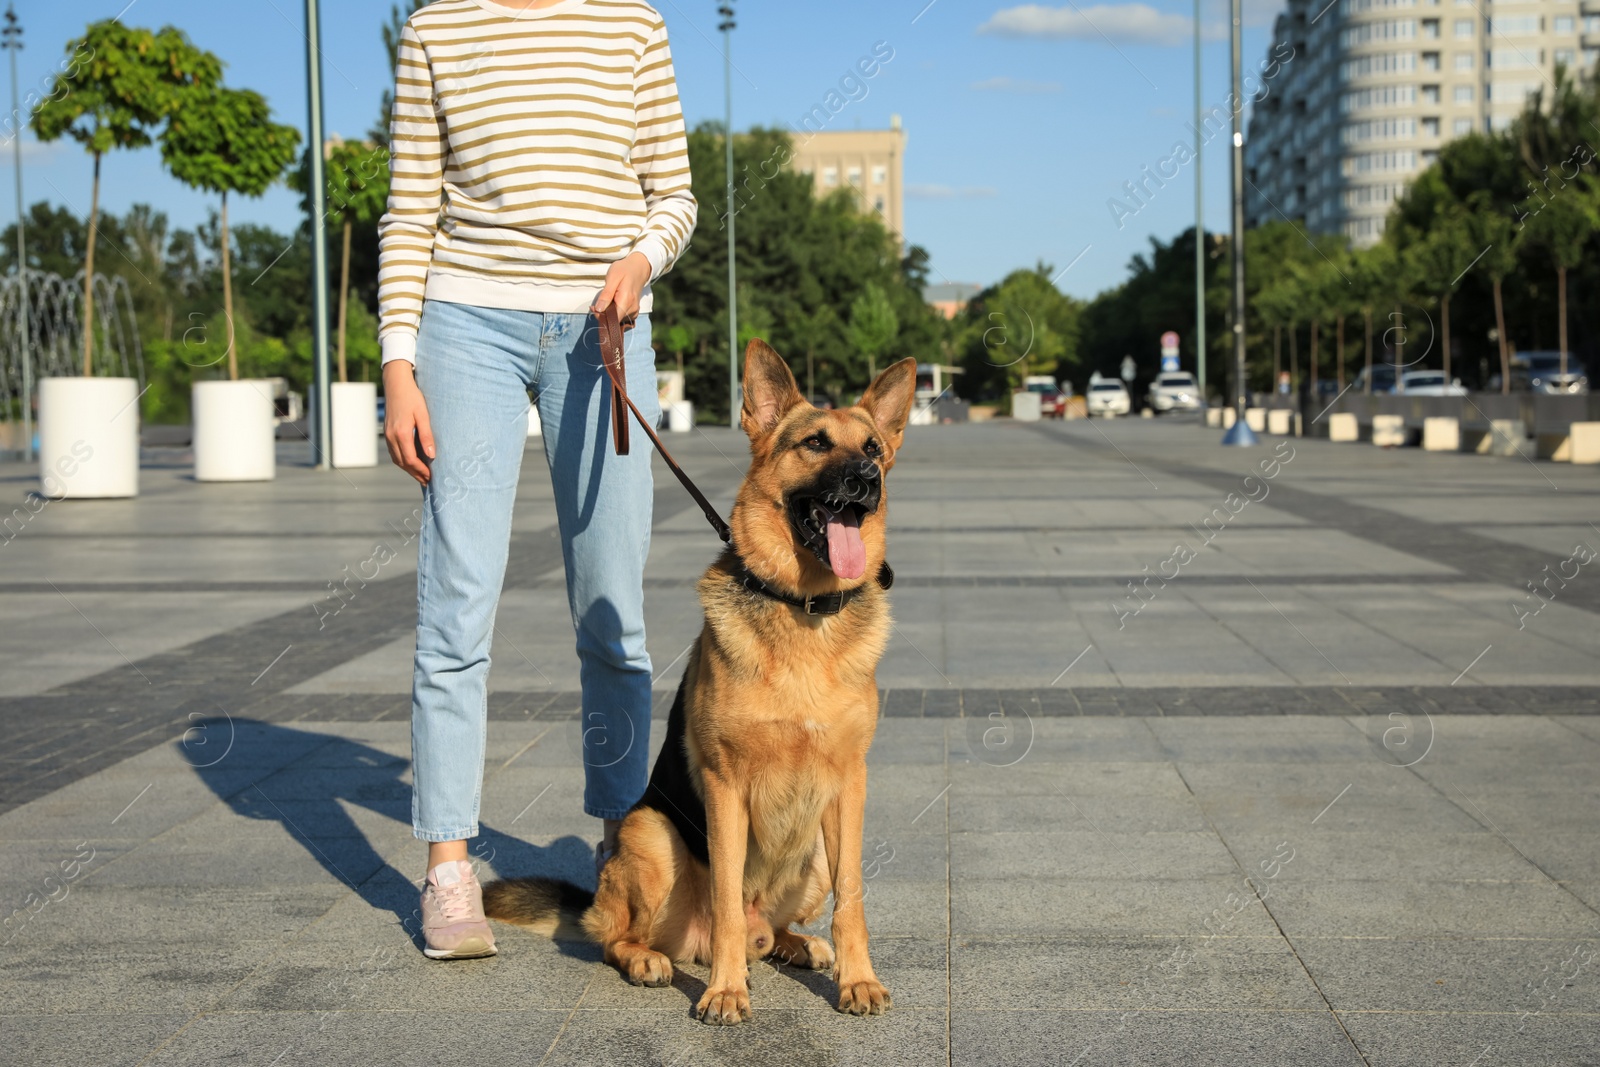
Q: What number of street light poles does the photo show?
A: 5